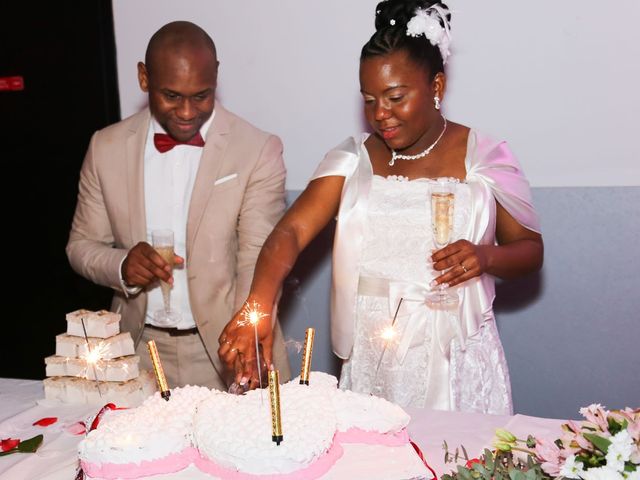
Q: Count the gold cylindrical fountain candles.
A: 3